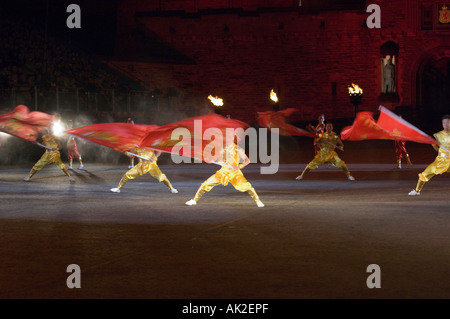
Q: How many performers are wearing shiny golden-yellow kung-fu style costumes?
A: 5